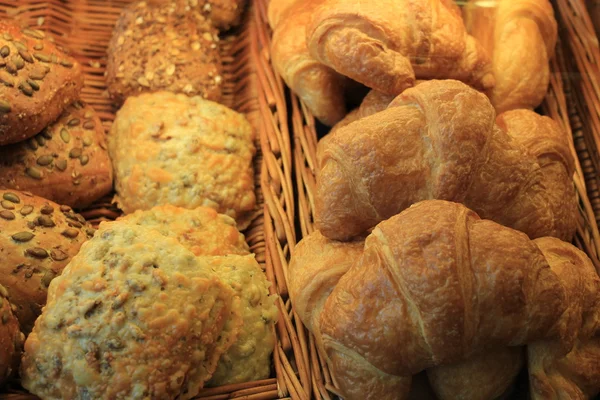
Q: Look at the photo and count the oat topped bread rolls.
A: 2